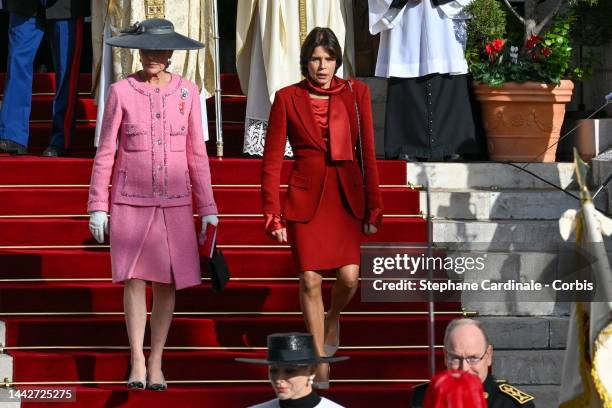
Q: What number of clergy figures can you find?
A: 3